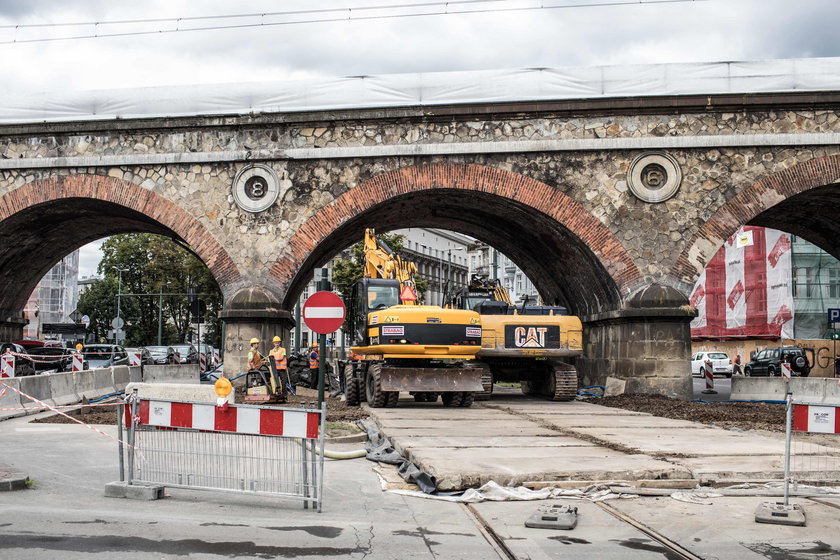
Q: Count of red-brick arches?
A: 3